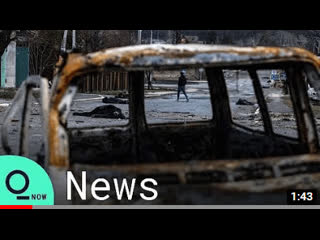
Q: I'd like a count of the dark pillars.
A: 4